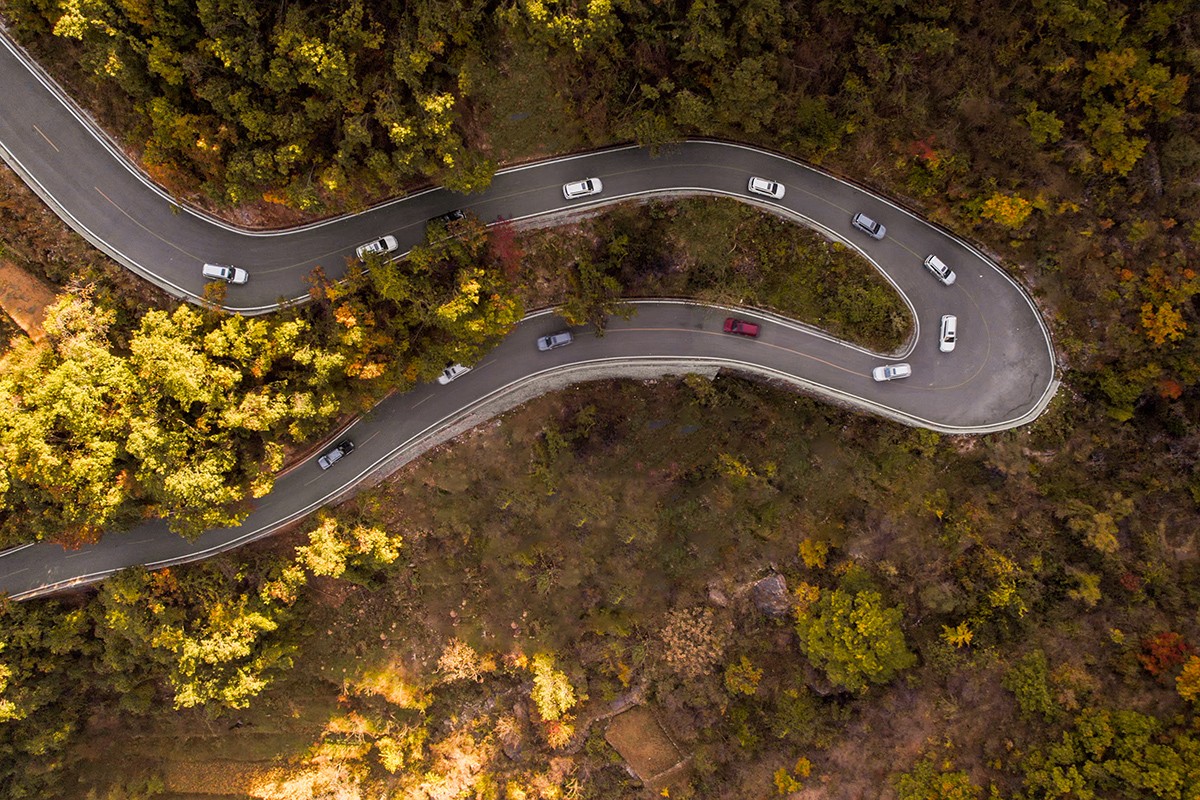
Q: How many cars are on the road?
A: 13